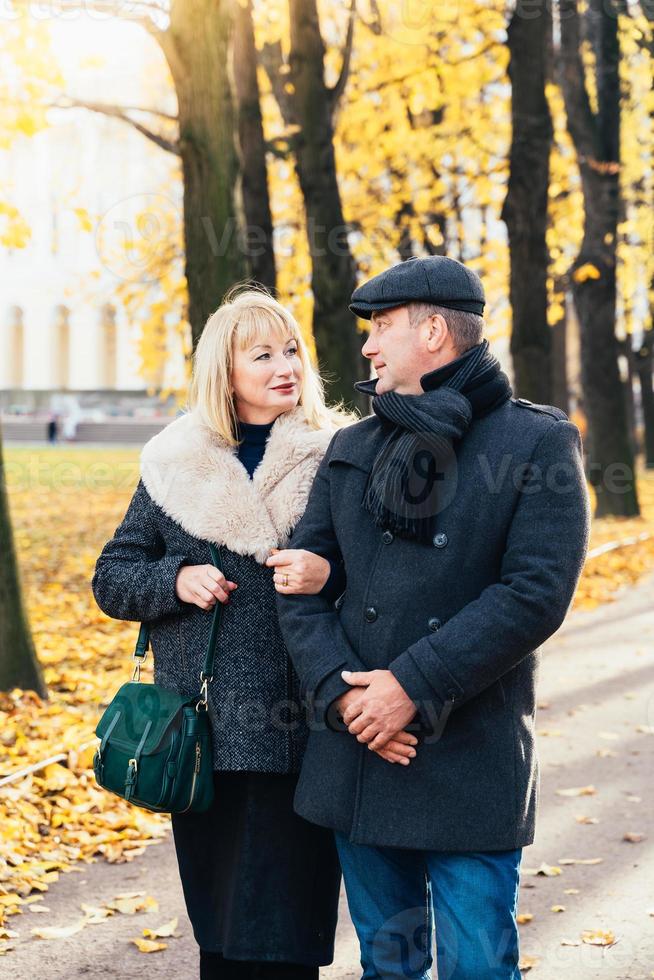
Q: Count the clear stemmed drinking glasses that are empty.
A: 0